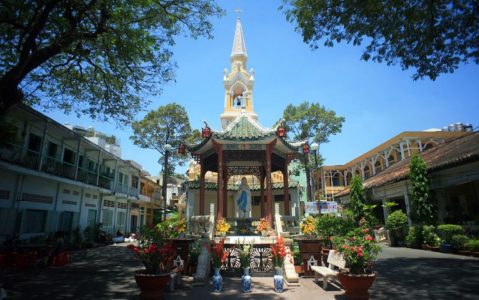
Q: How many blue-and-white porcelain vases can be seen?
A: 3